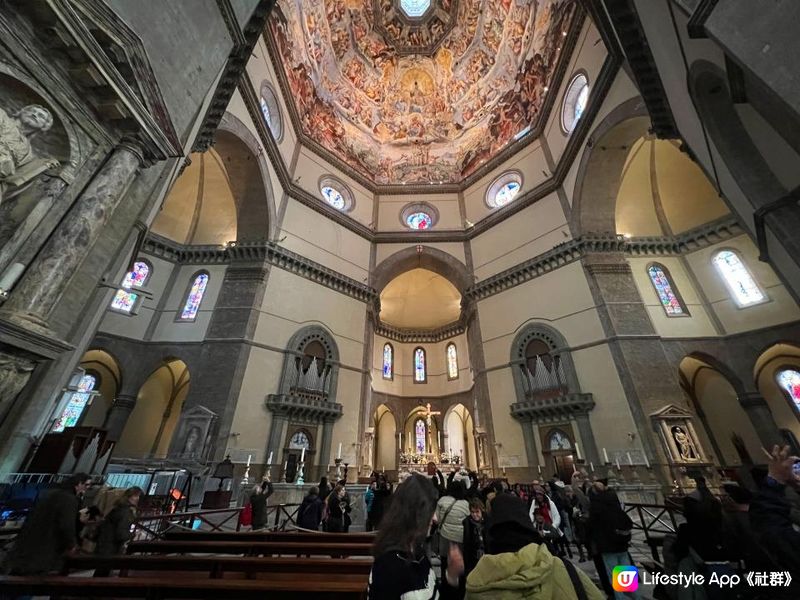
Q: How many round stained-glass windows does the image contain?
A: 5